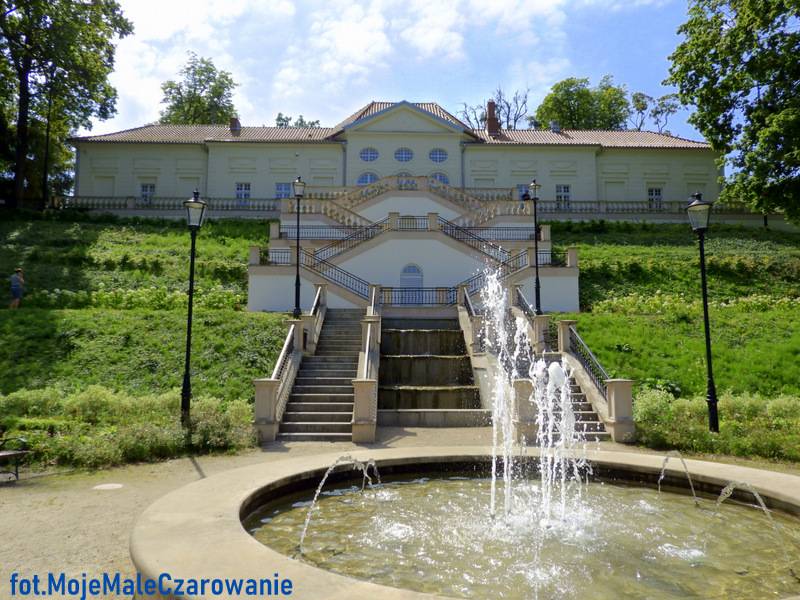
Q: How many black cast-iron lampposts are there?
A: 4